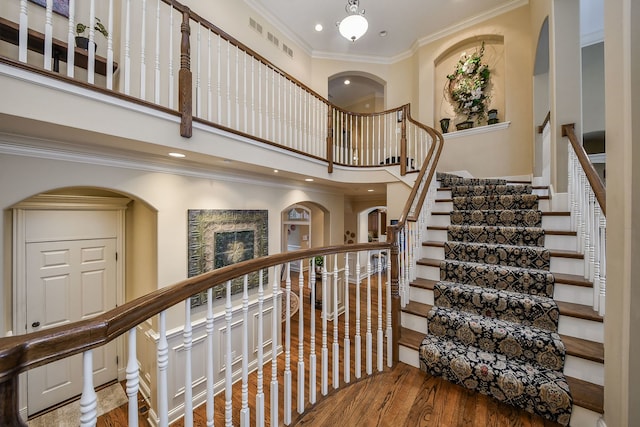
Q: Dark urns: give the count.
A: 3